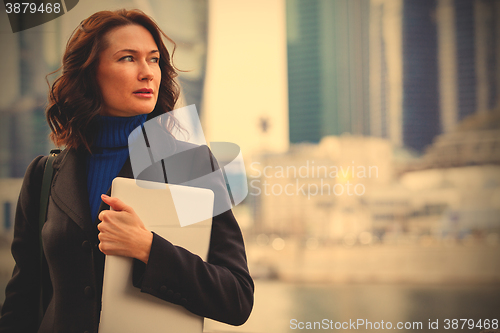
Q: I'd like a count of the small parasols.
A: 0